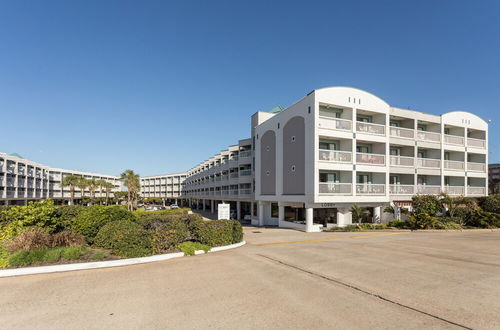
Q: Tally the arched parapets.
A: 2